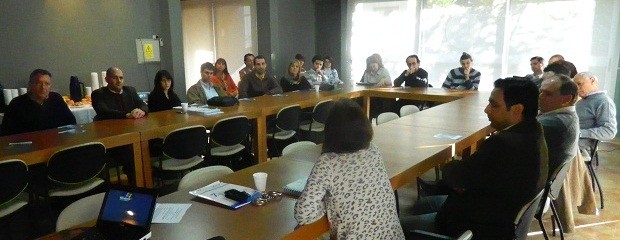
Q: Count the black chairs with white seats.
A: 6